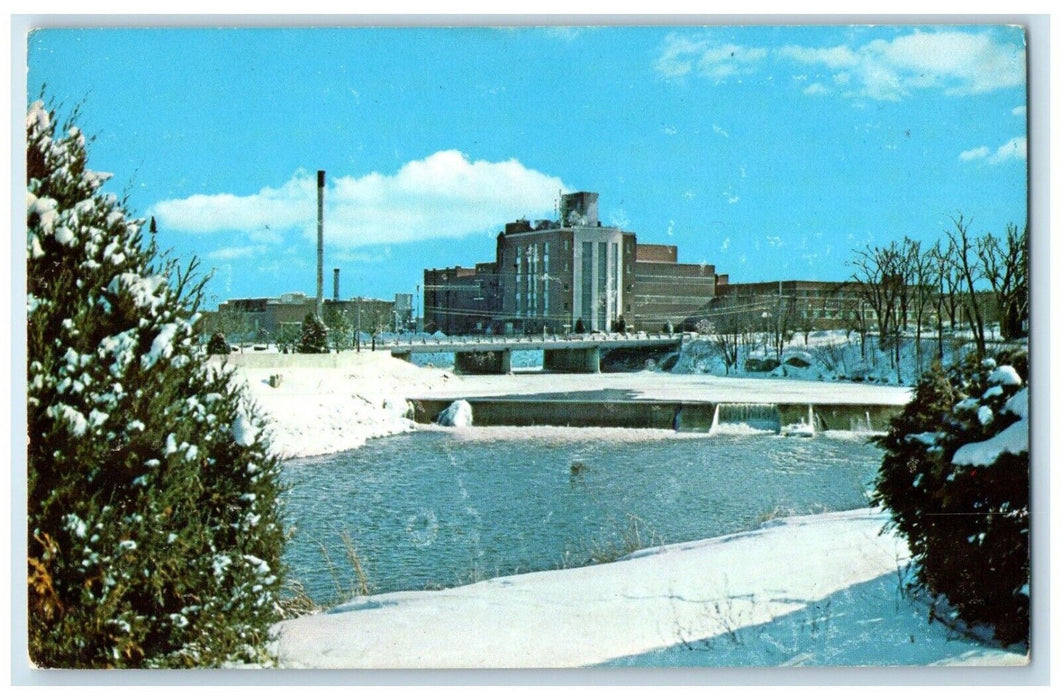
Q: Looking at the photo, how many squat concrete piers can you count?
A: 2